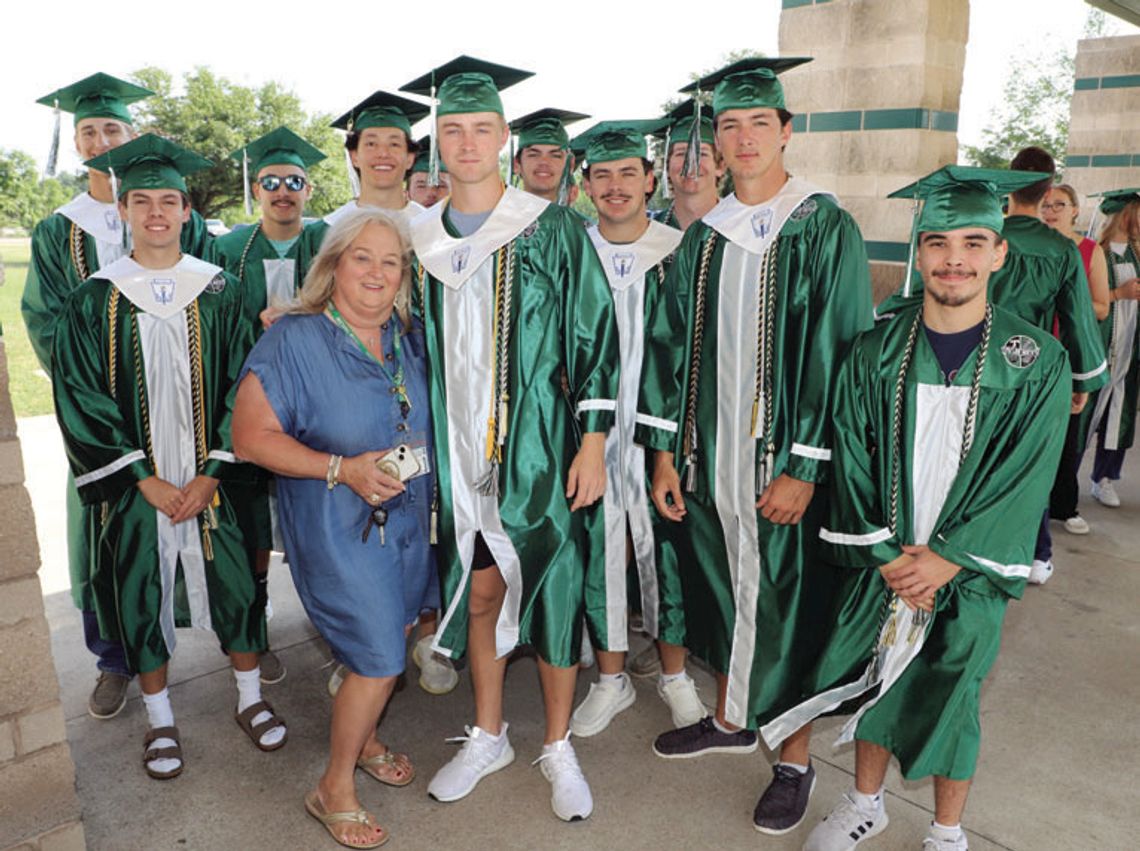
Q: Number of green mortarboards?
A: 12